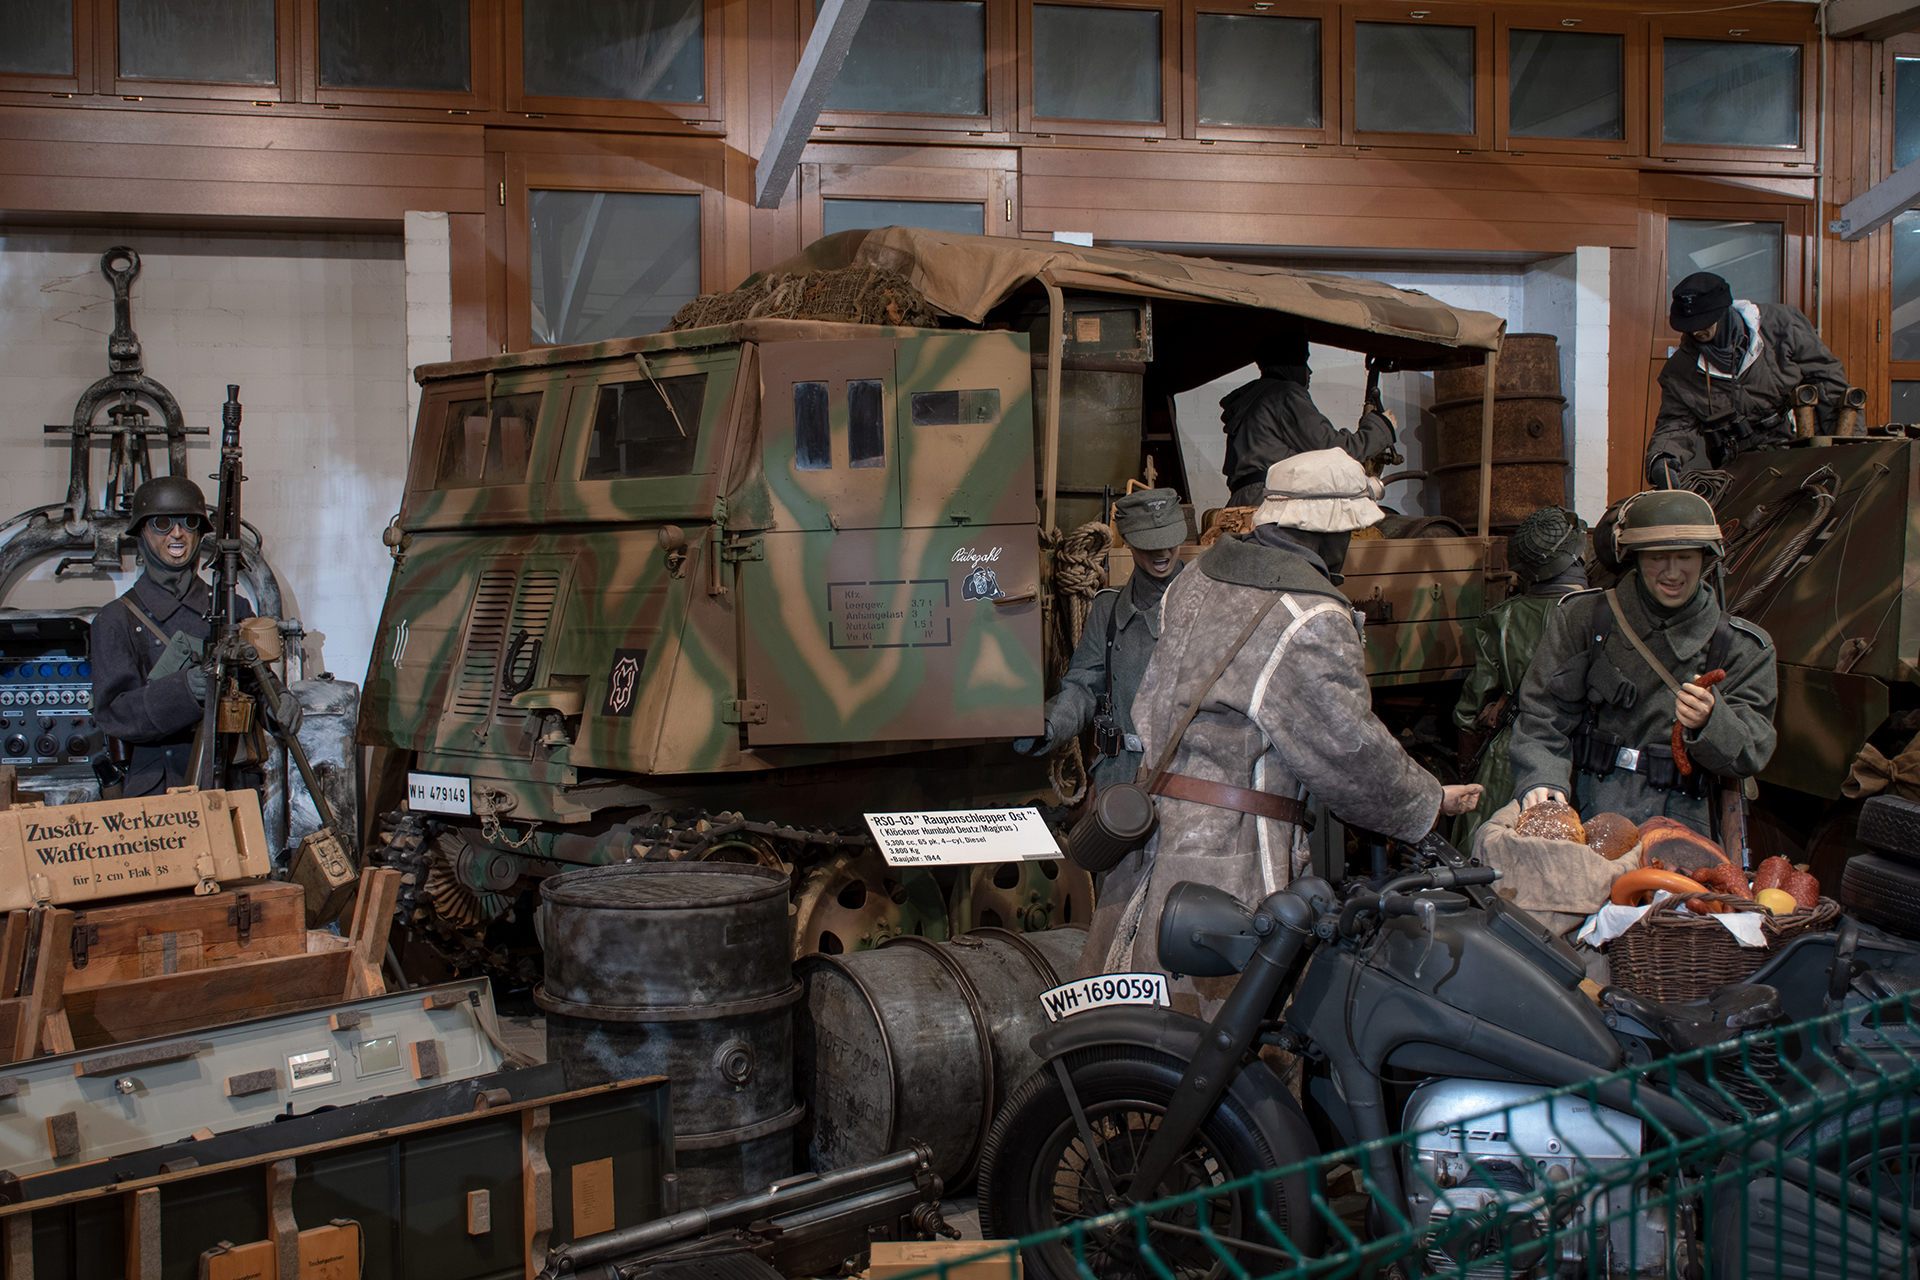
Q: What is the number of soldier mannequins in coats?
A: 7